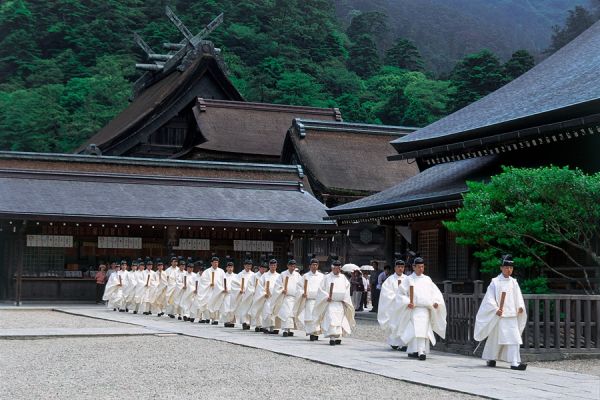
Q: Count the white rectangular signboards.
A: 4